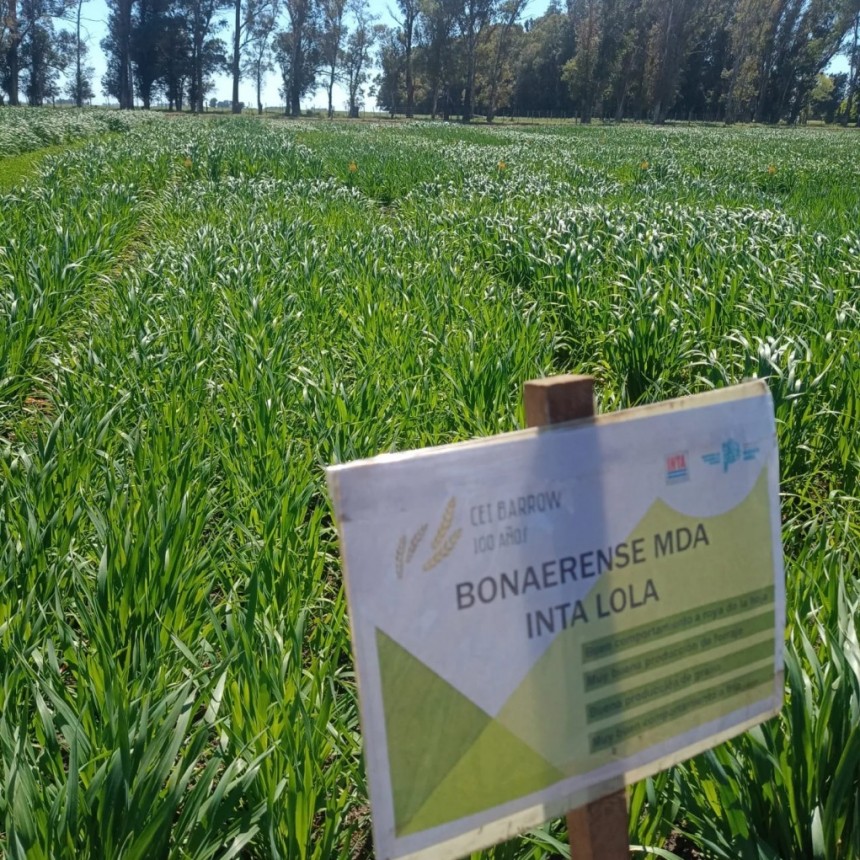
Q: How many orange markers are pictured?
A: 5